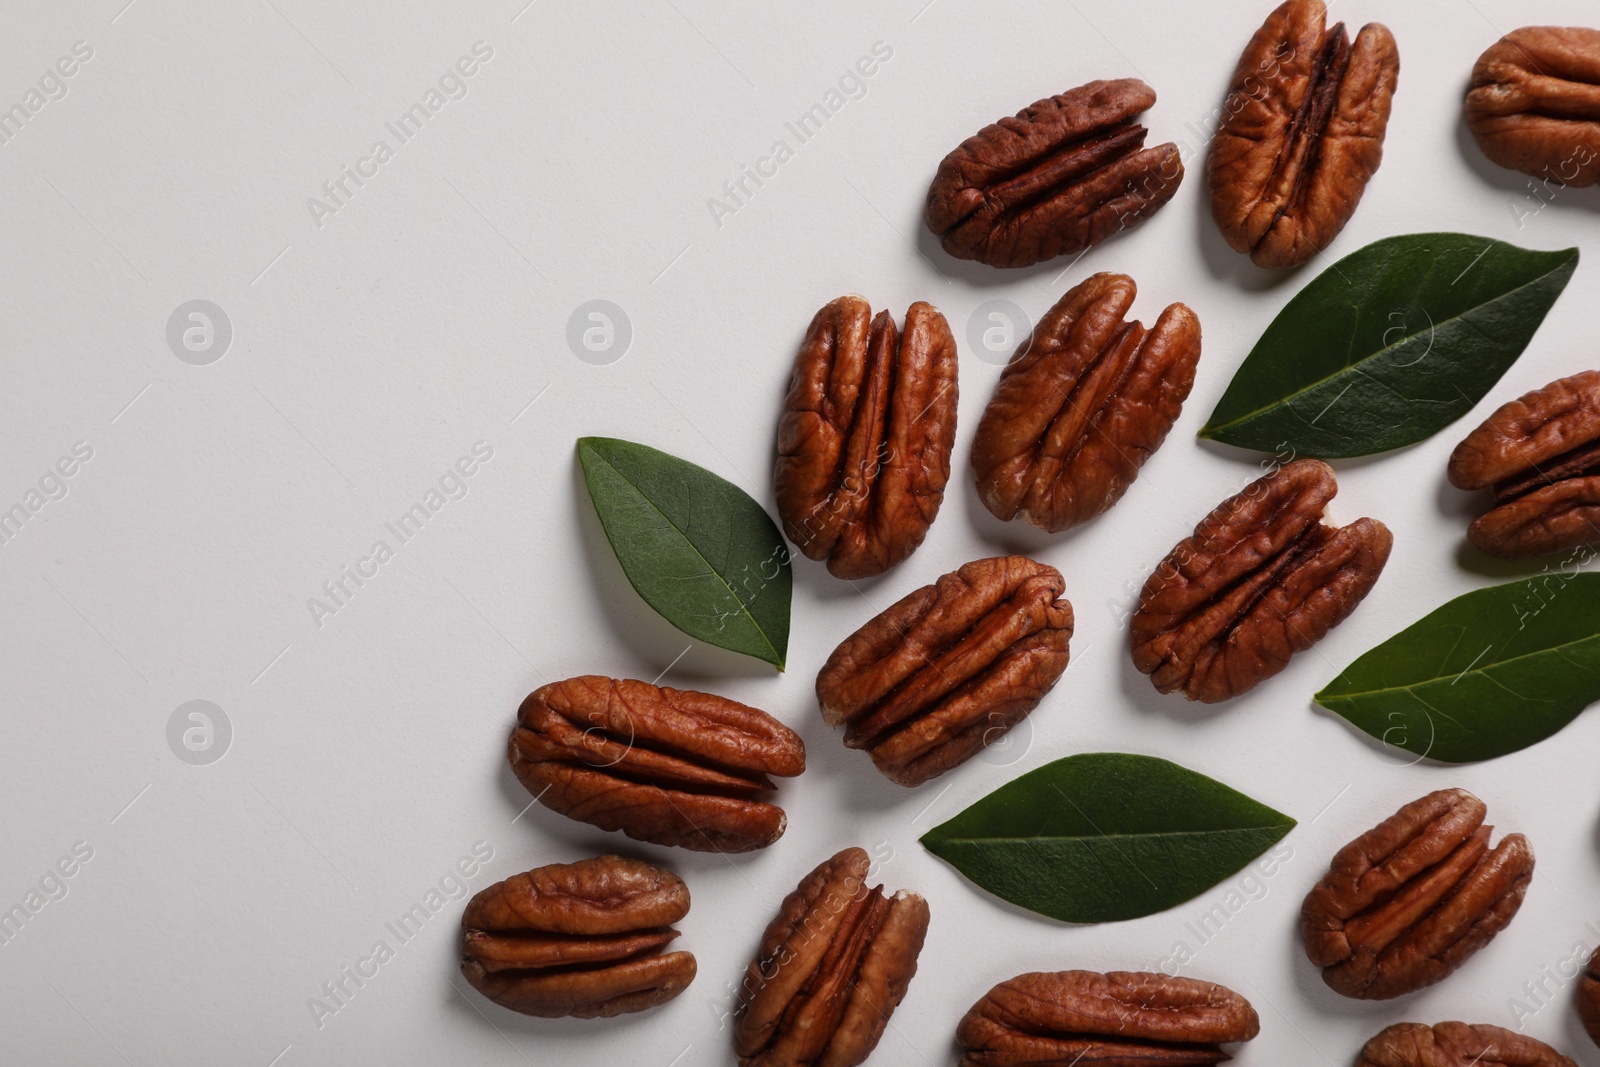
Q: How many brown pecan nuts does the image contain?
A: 15